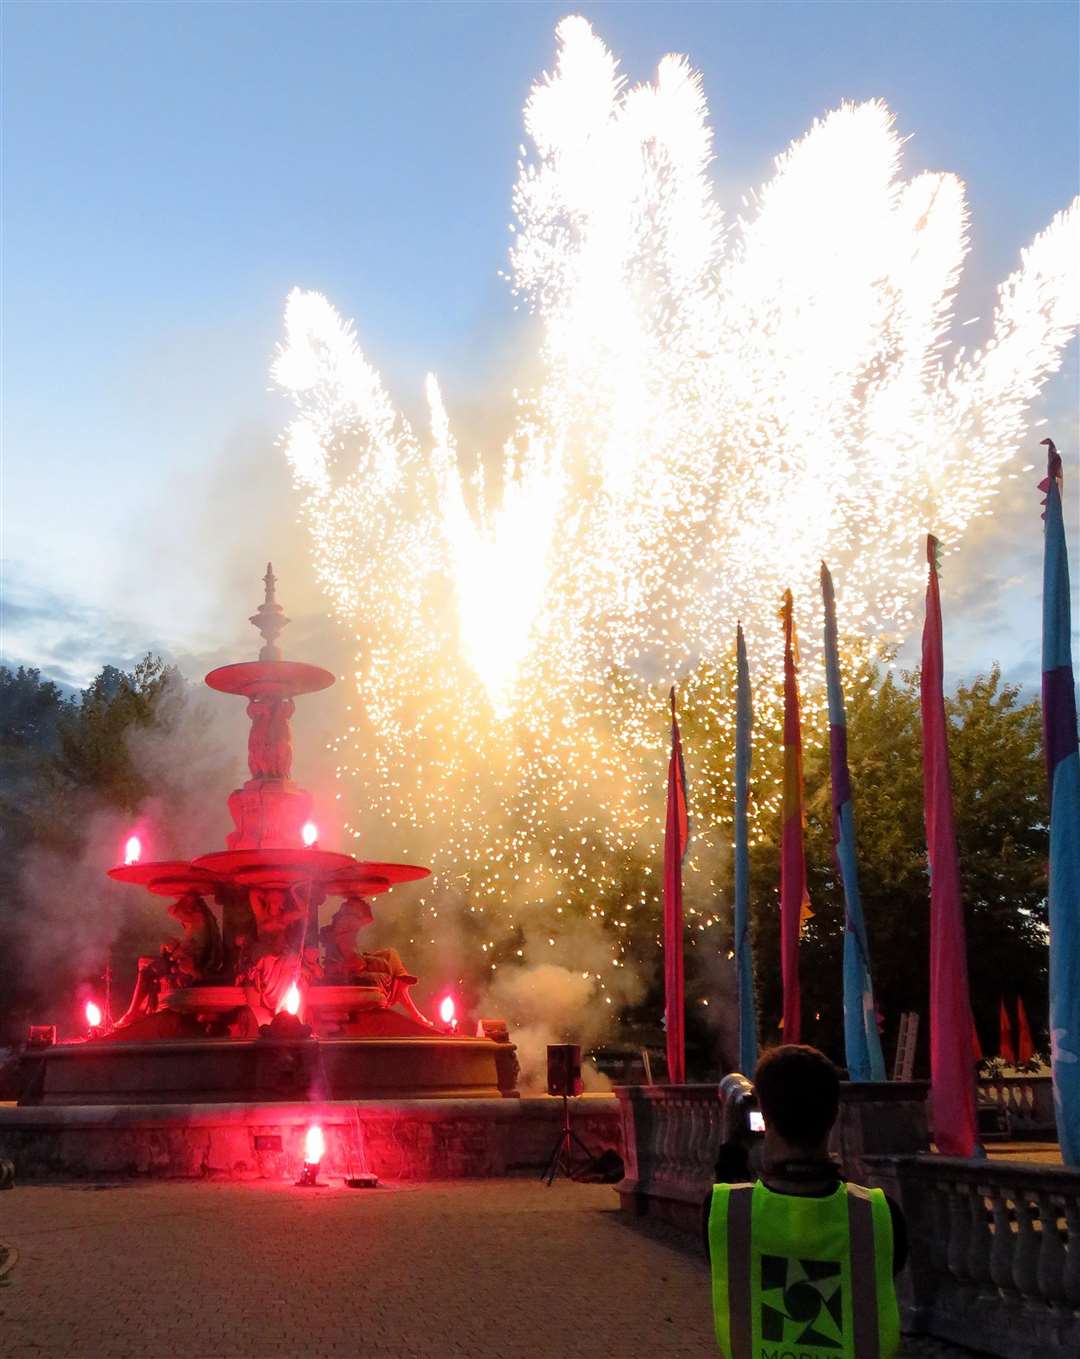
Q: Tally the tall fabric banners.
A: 6